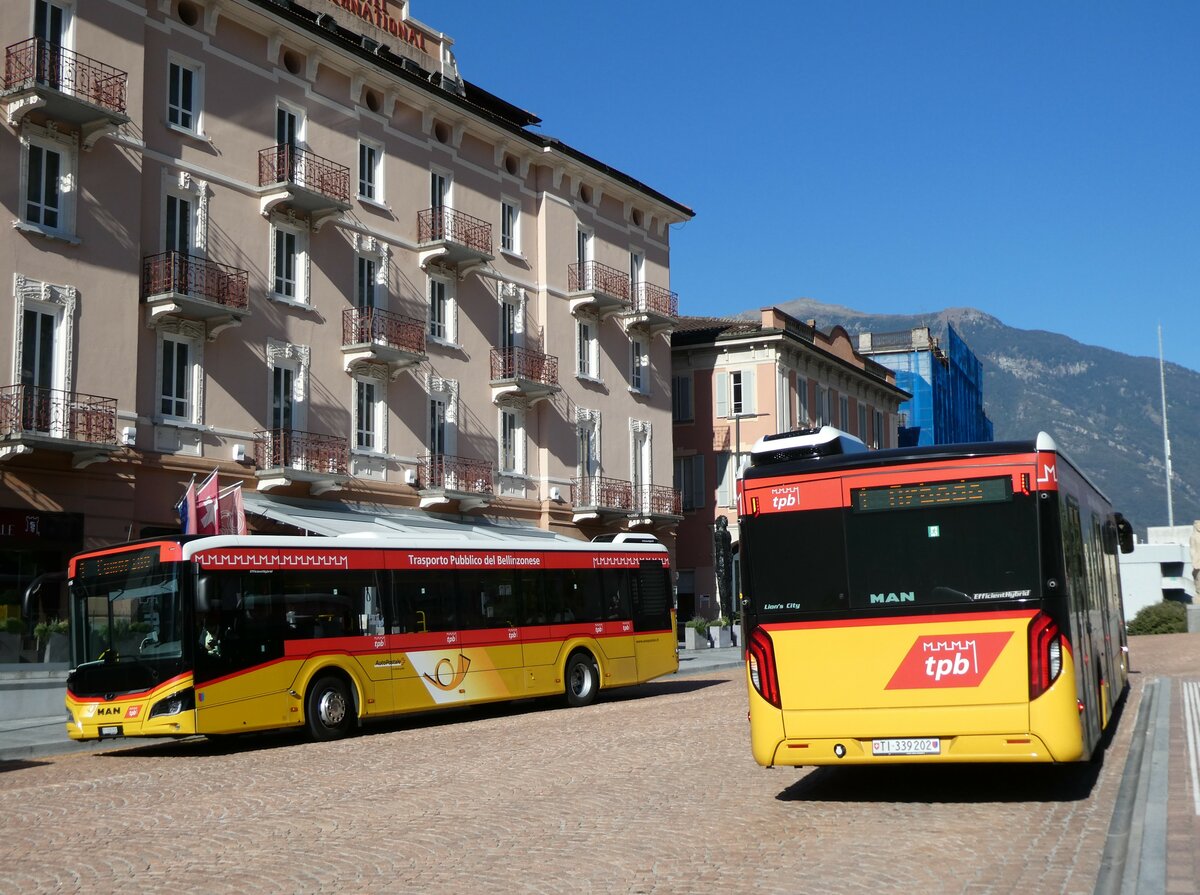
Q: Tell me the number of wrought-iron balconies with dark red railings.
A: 13